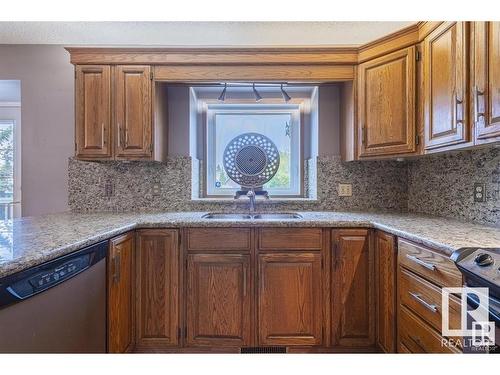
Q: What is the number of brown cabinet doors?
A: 11